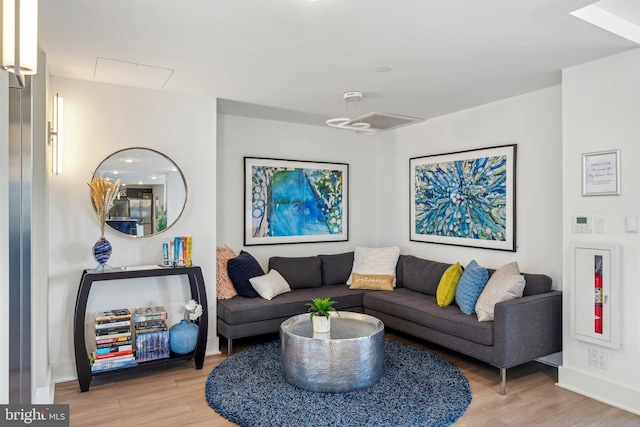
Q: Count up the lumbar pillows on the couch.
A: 1